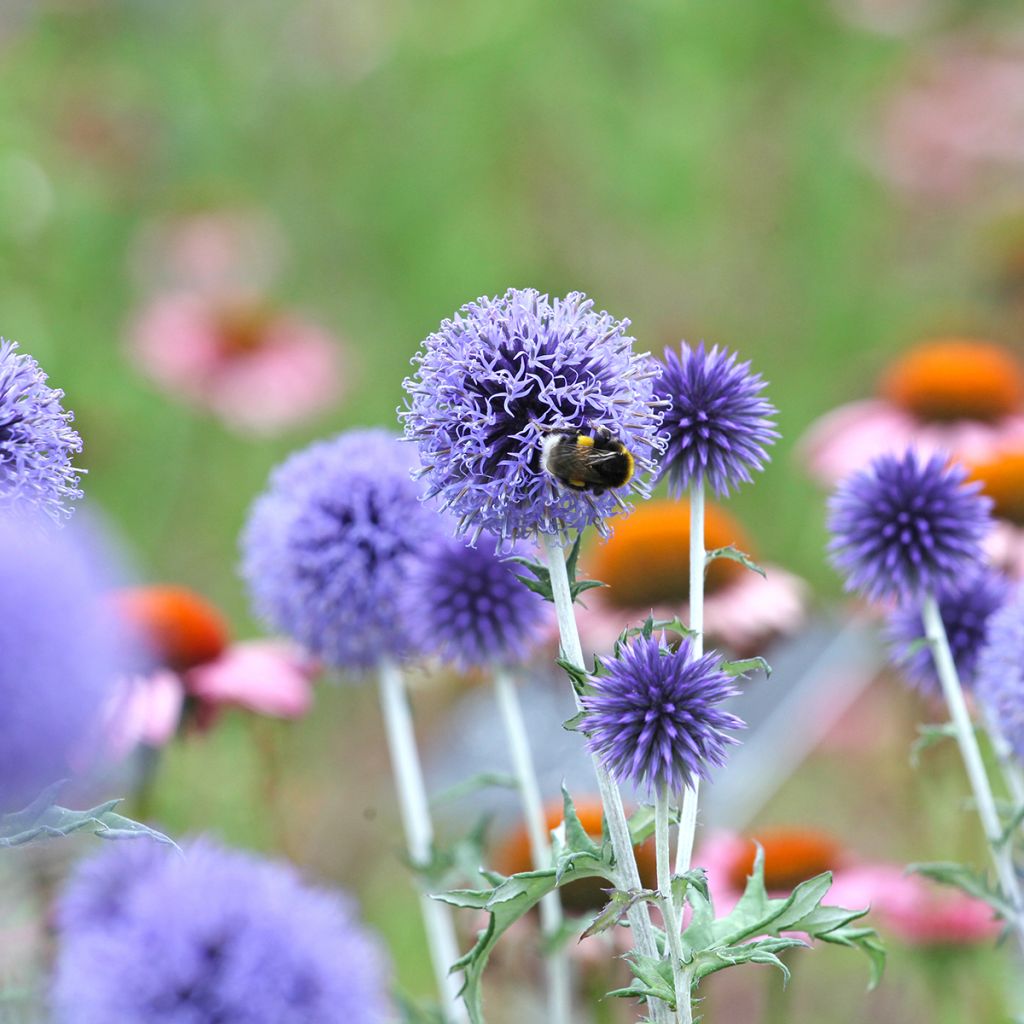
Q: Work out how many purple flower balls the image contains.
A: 11